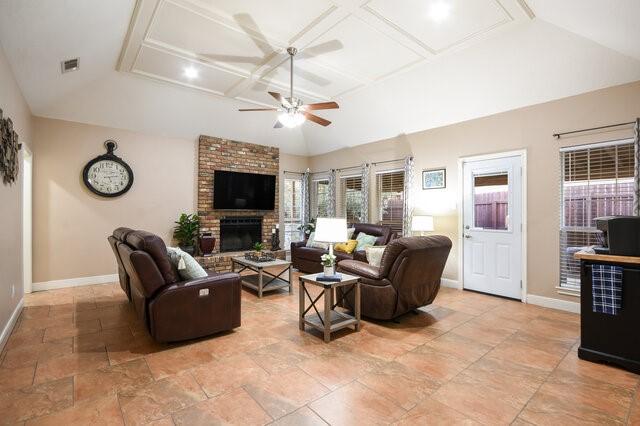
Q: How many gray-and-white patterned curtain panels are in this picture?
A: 5